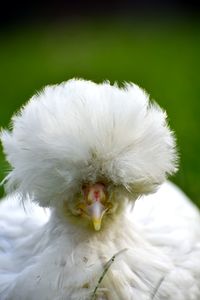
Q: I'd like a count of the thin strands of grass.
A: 2